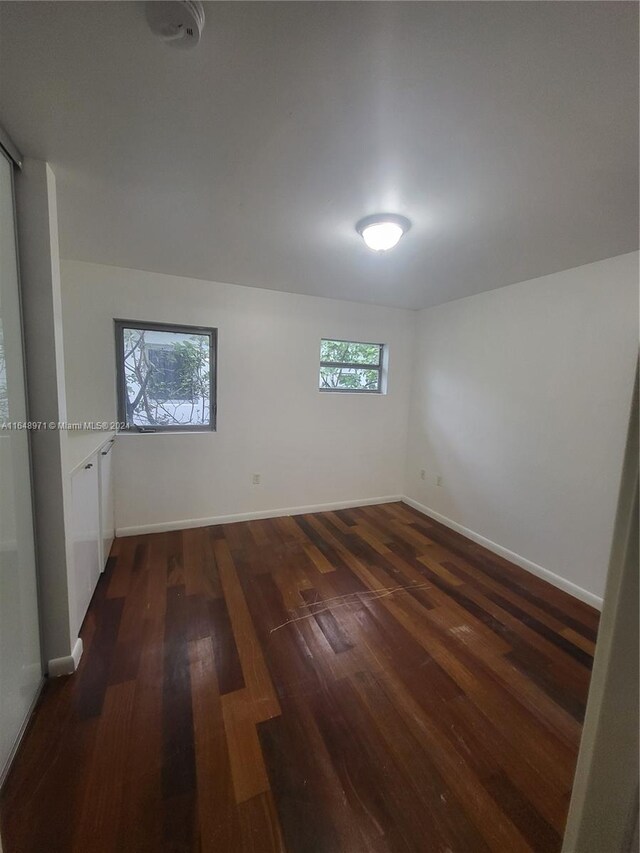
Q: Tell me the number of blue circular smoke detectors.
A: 0